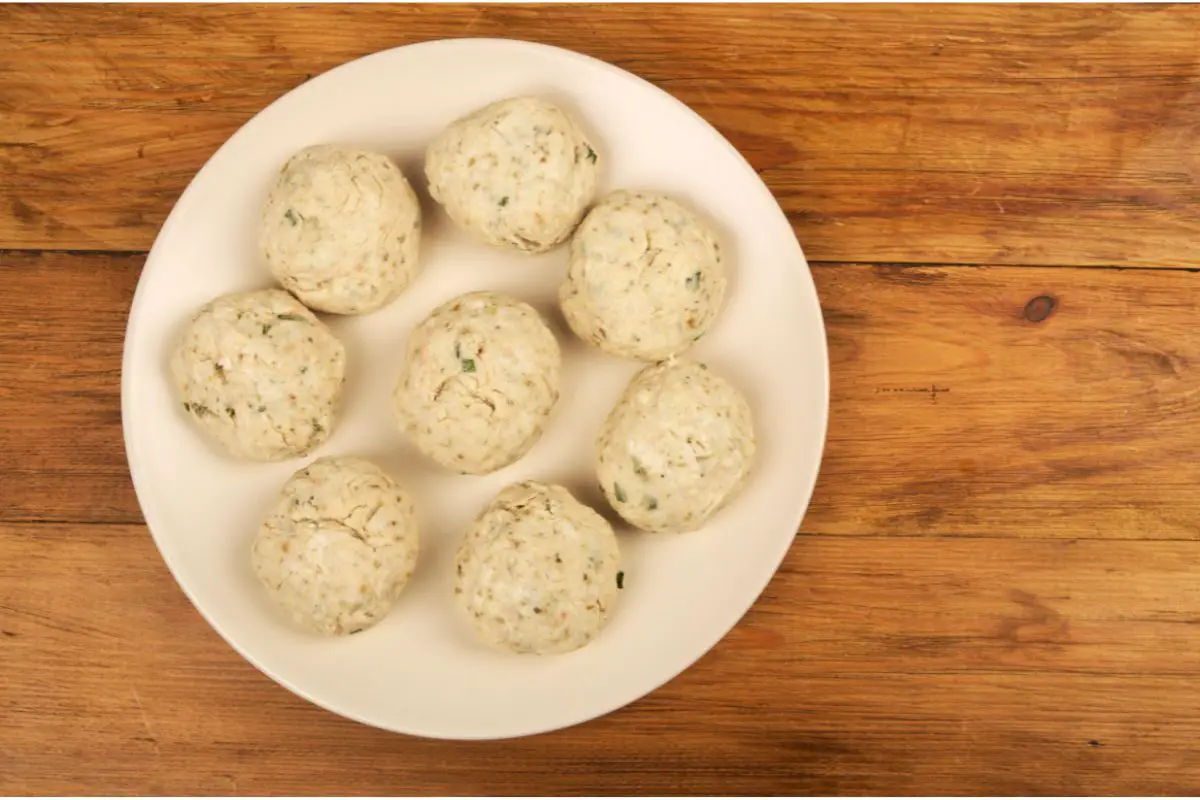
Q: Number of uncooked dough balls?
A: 8